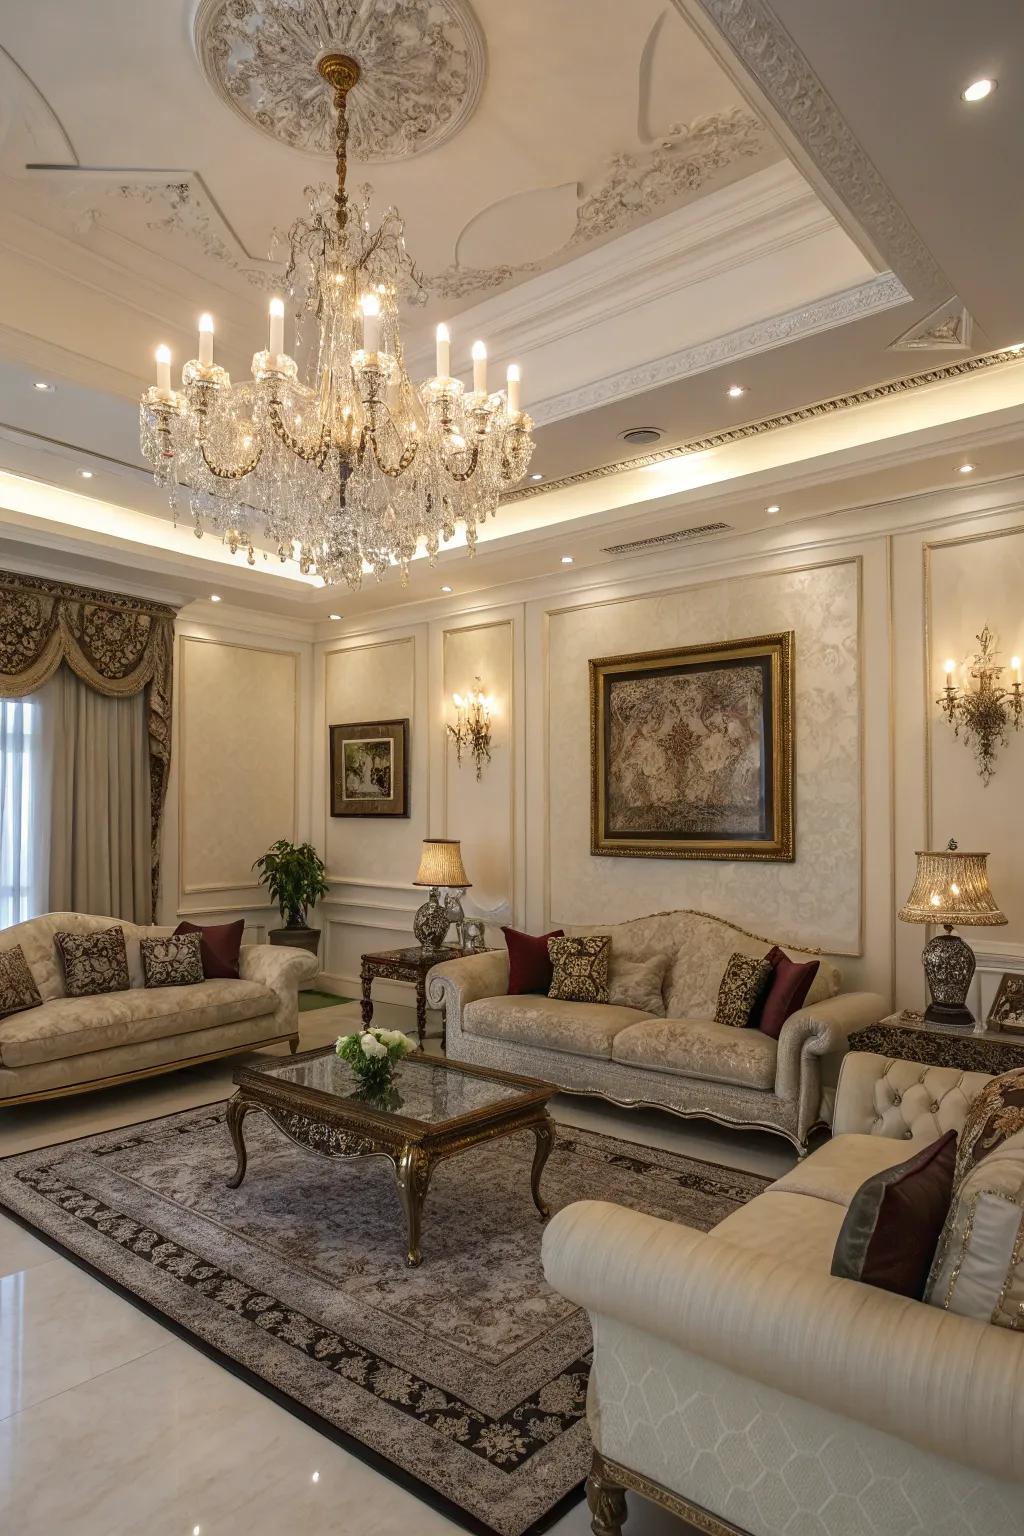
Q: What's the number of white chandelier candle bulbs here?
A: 7